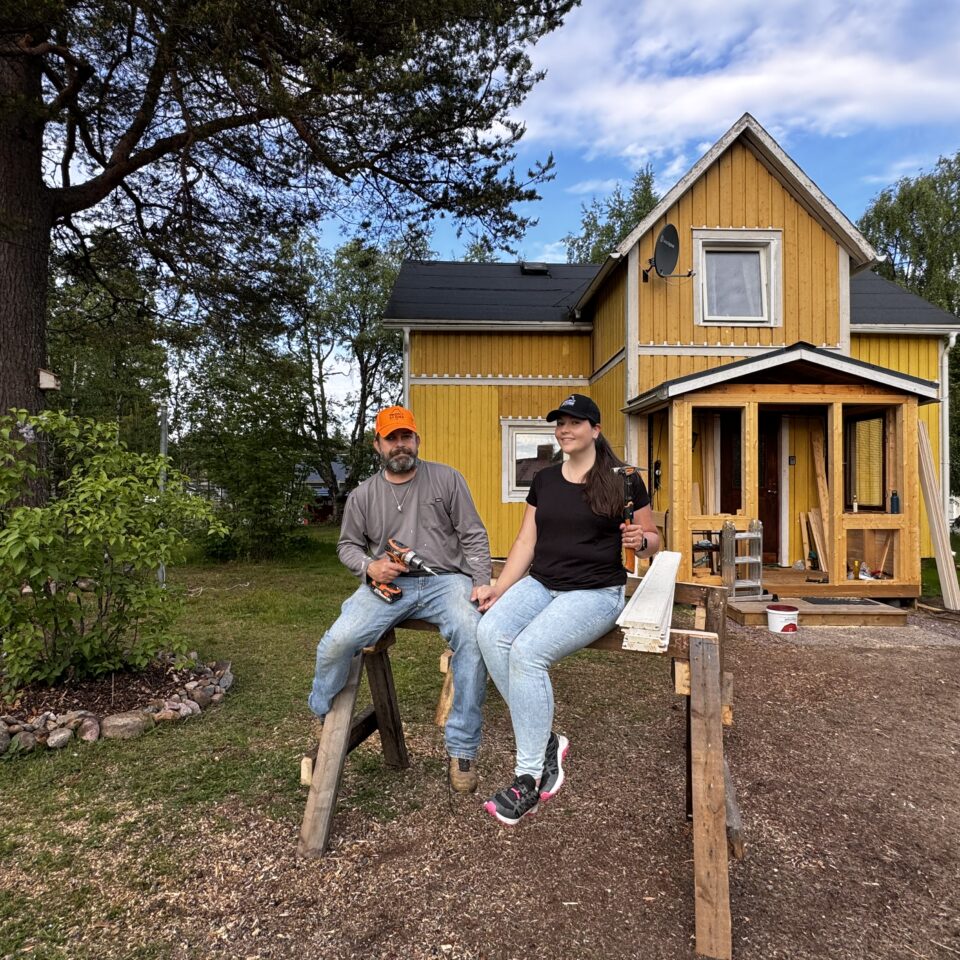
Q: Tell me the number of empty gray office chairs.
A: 0